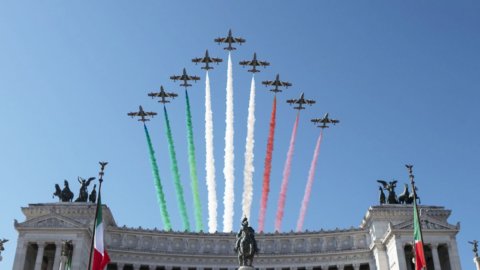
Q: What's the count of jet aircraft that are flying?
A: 9